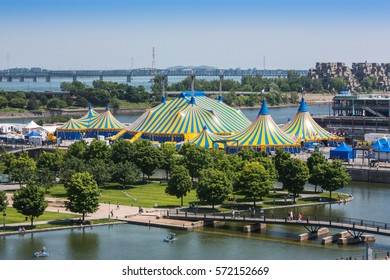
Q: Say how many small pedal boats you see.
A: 2